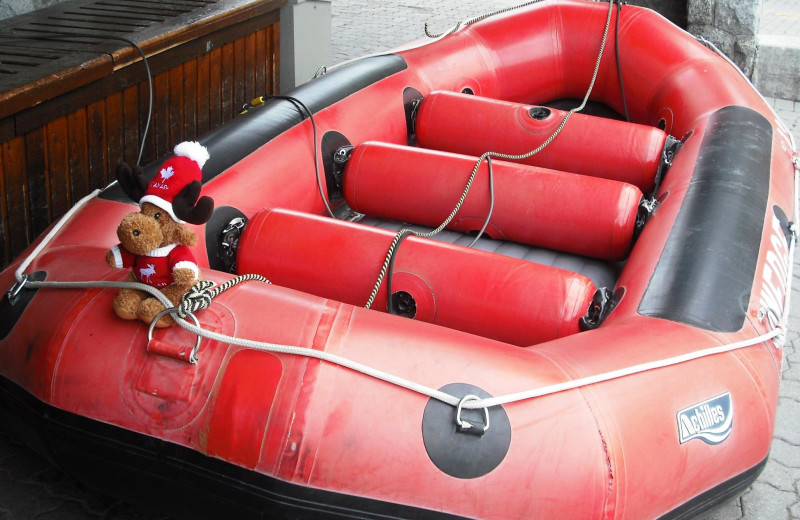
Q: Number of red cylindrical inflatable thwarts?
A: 3